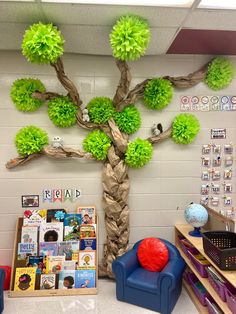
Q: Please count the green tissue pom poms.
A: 12